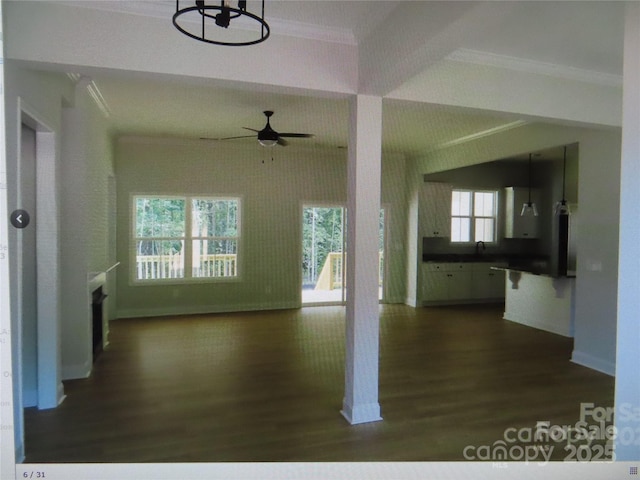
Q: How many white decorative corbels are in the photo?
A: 2